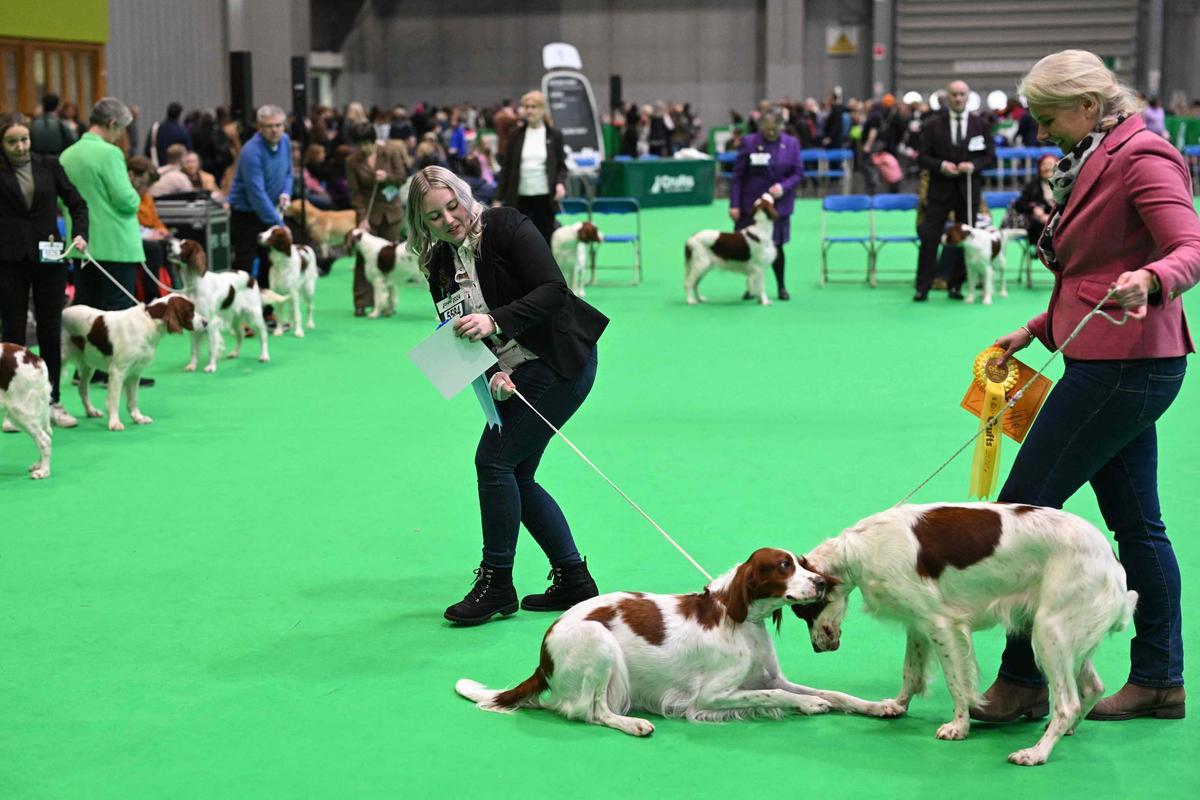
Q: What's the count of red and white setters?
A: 10